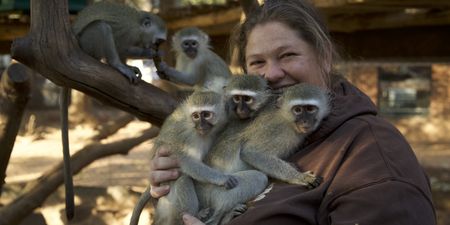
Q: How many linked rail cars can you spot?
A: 0